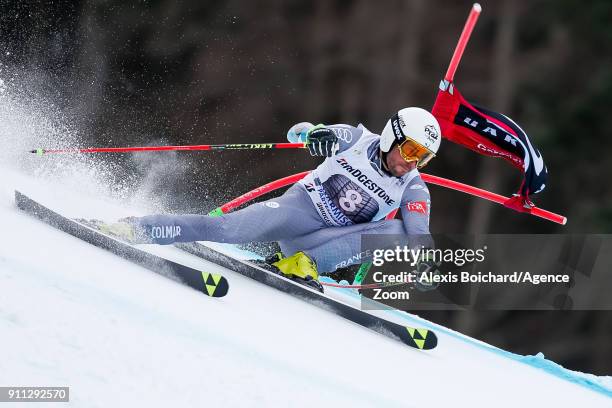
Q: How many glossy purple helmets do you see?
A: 0